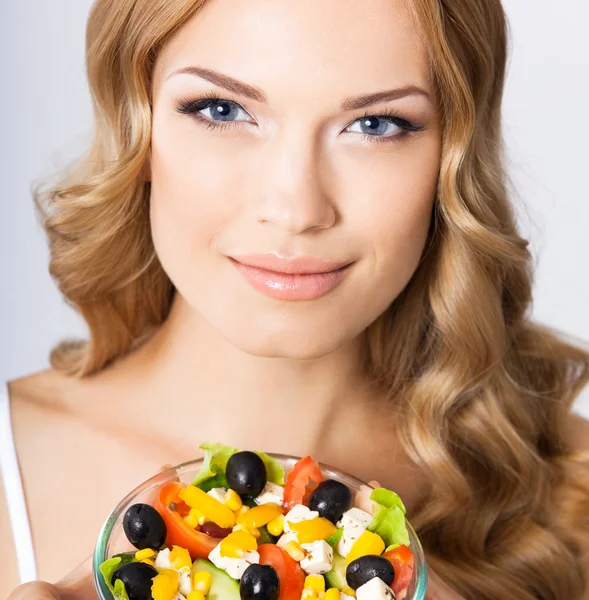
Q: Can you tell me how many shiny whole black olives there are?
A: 6